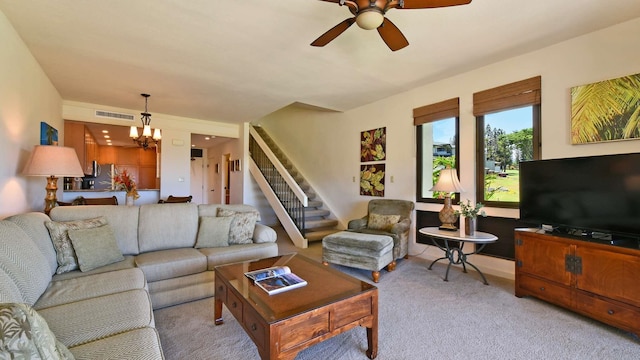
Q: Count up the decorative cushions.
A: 6